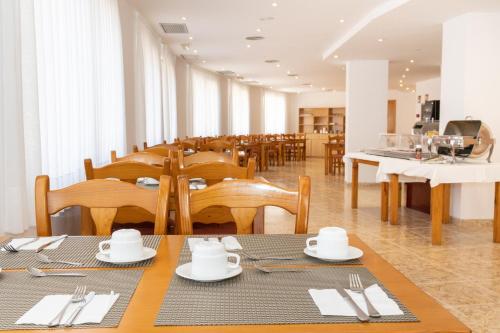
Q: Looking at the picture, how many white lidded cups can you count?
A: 3